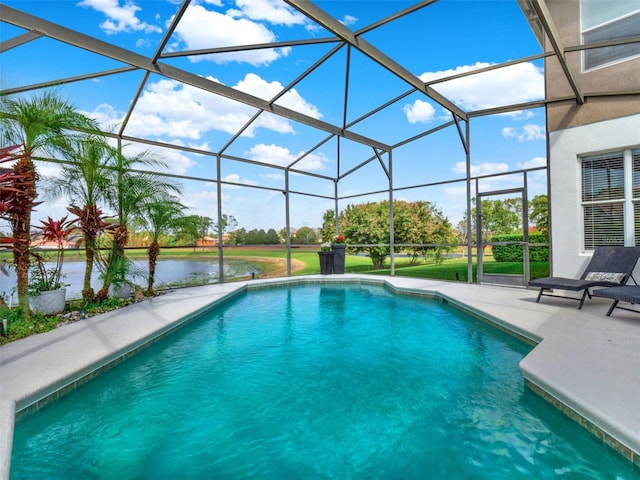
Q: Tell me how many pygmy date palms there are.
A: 4